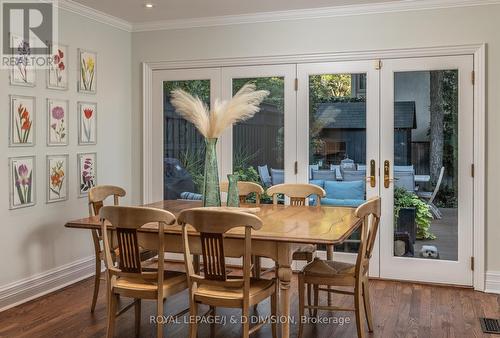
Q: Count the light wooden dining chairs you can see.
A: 6